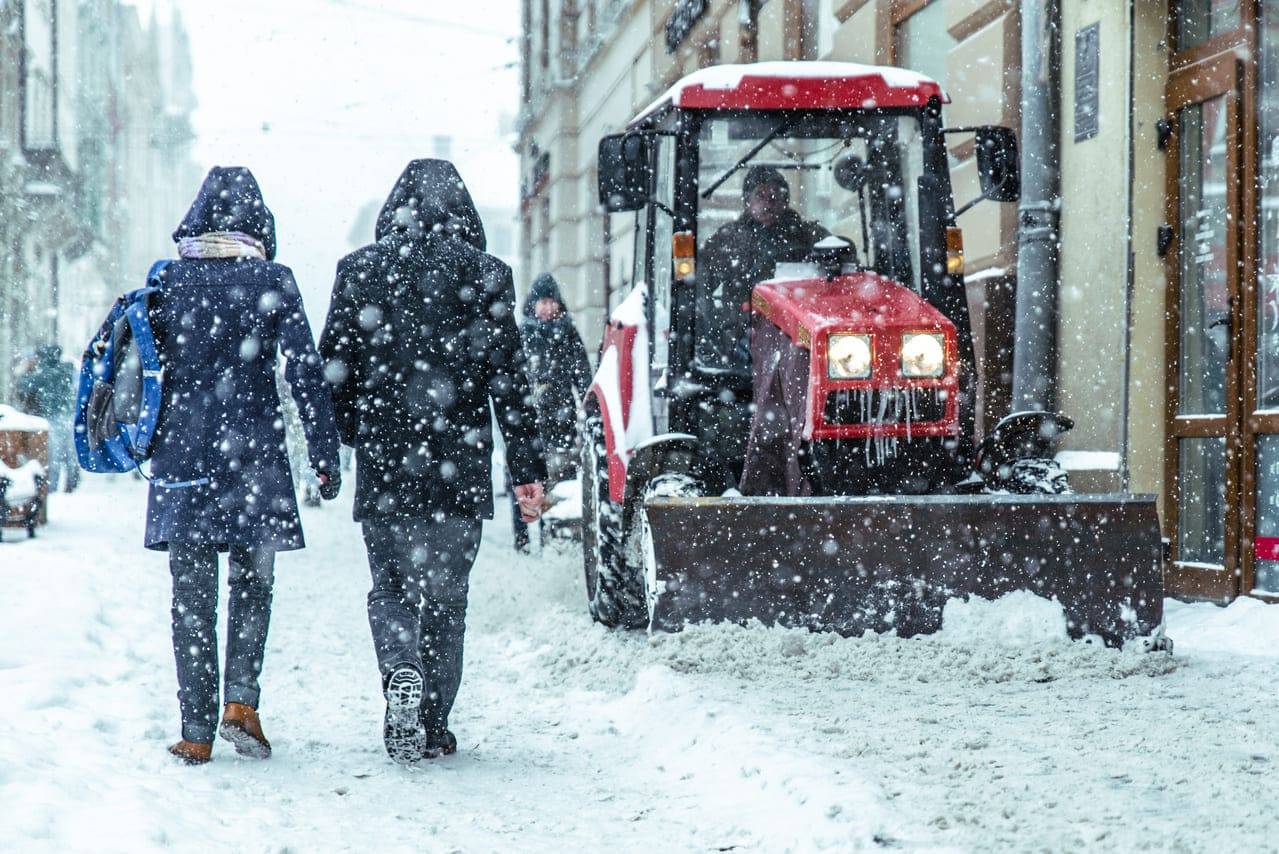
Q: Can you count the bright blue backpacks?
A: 1